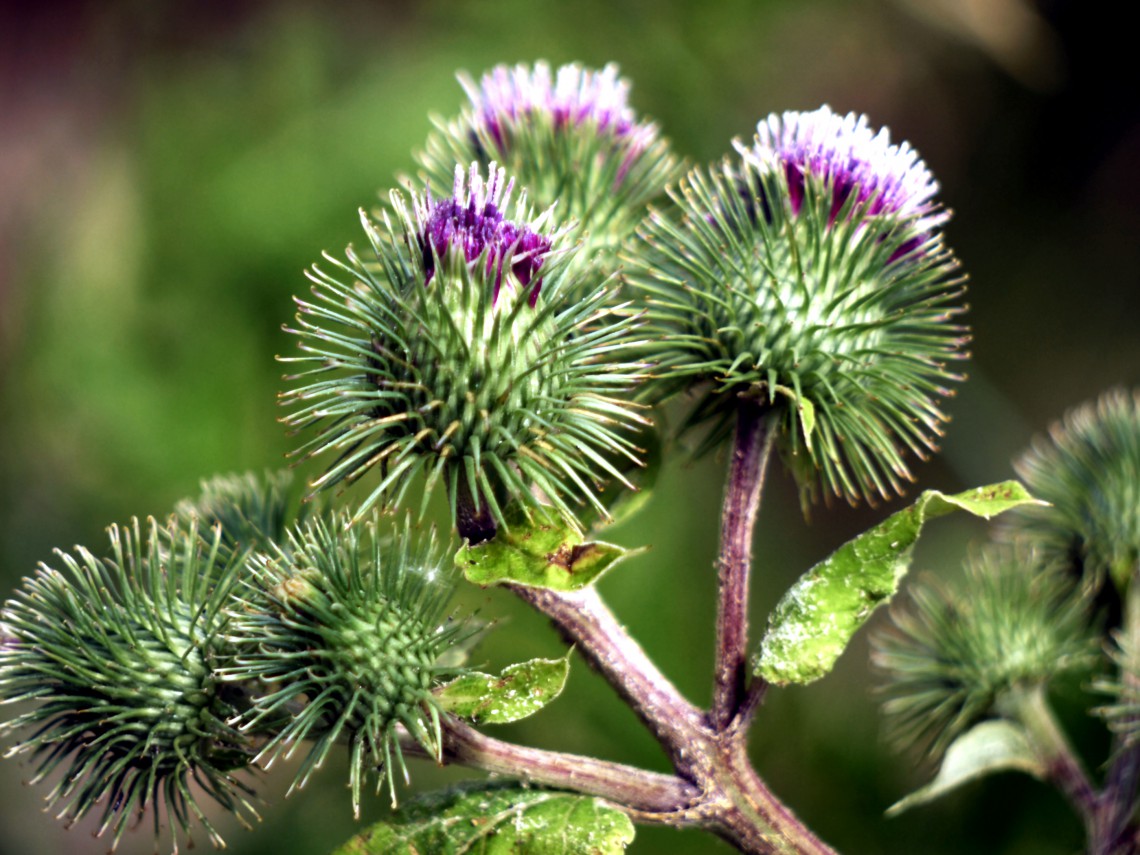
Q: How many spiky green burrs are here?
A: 8